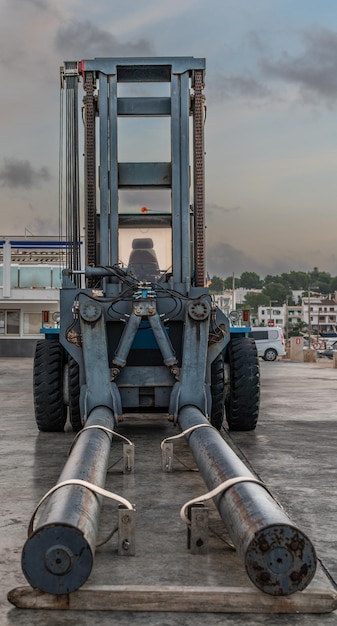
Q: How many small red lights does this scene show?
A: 2